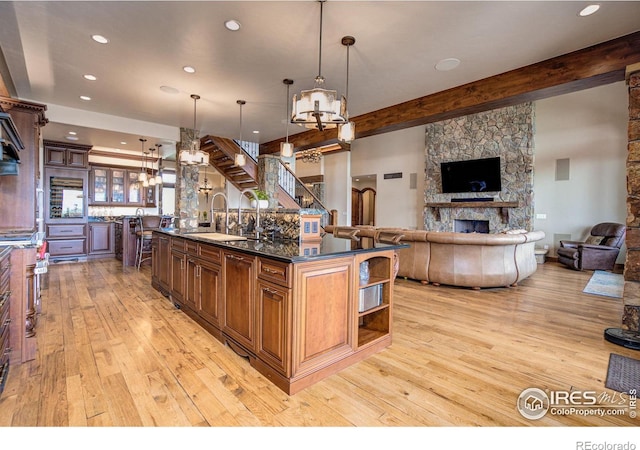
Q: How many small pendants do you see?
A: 7